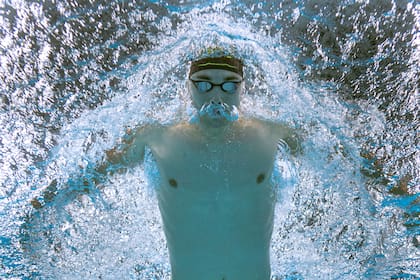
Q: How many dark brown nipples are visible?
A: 2